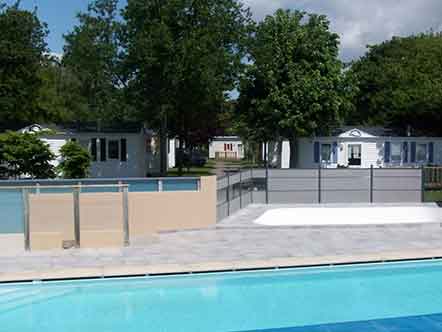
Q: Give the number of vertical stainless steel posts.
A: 3